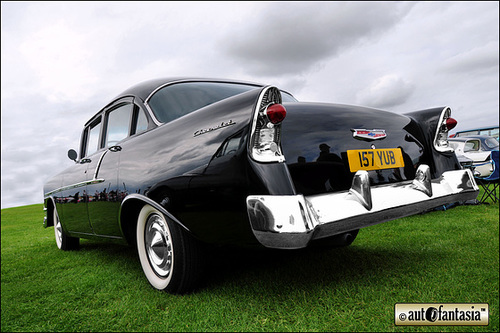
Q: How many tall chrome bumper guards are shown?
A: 2